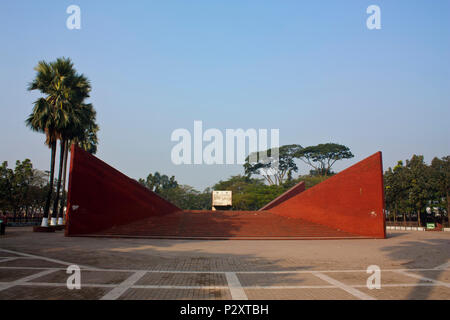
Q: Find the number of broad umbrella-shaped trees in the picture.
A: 2